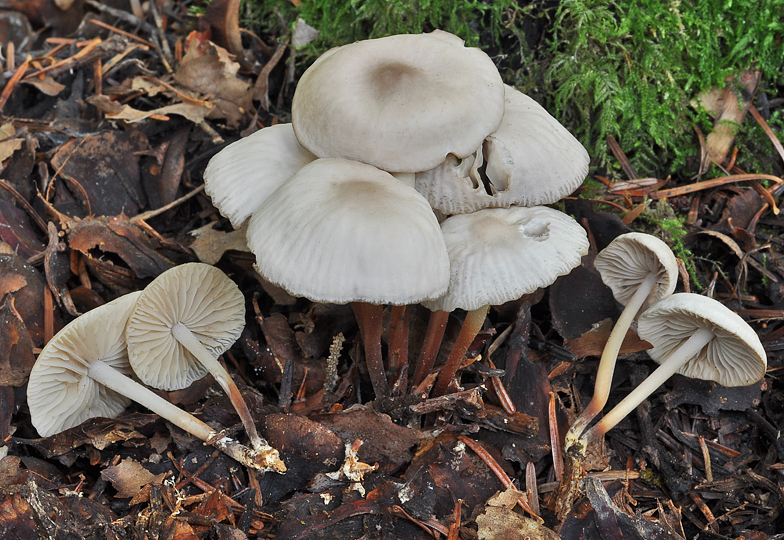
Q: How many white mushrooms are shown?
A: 9